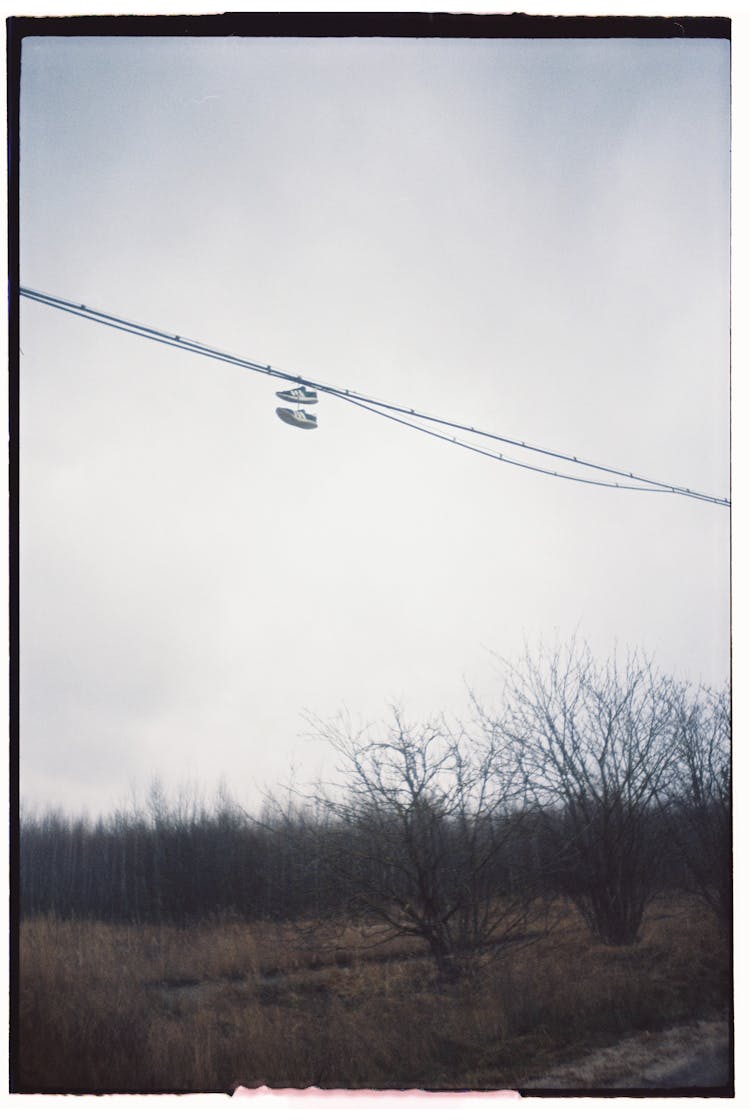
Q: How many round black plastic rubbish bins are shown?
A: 0